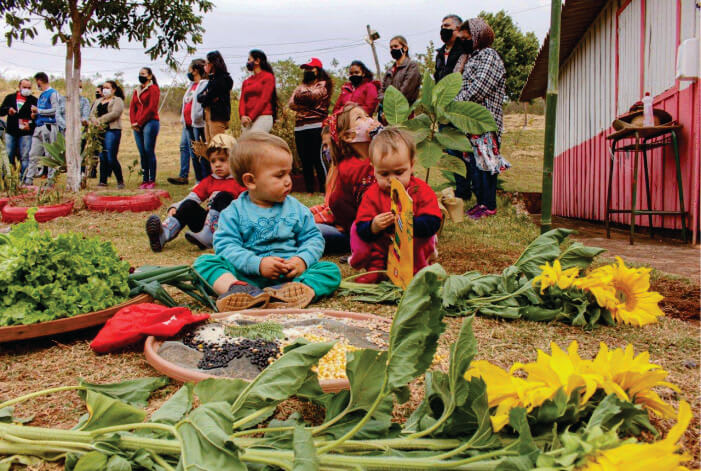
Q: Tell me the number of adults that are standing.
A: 14